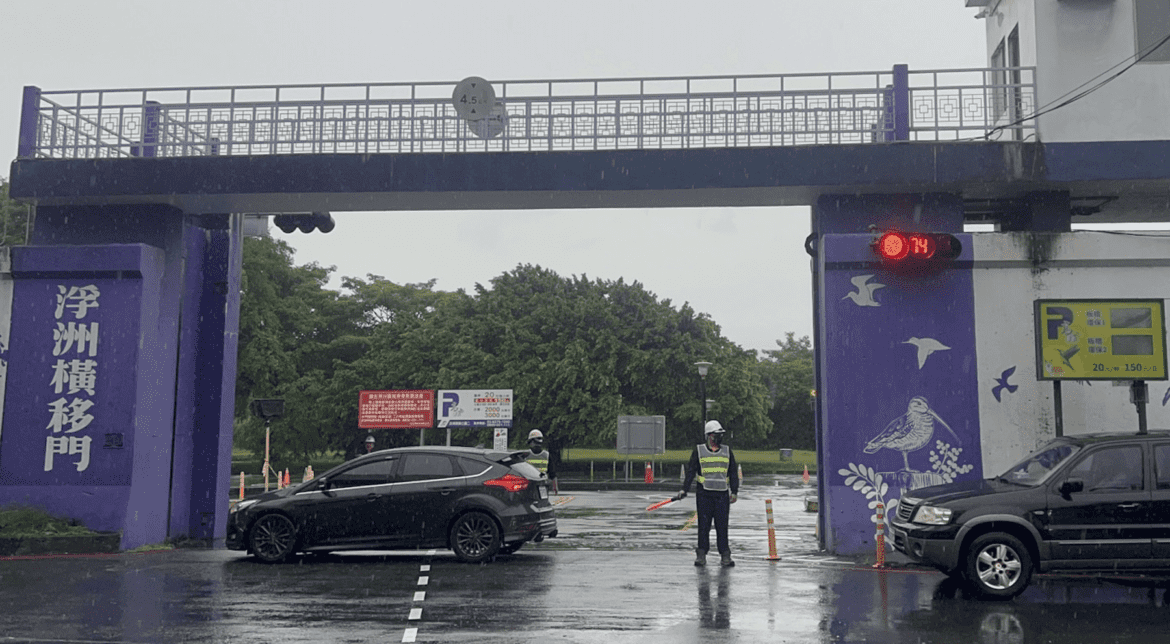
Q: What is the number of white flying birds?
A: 2